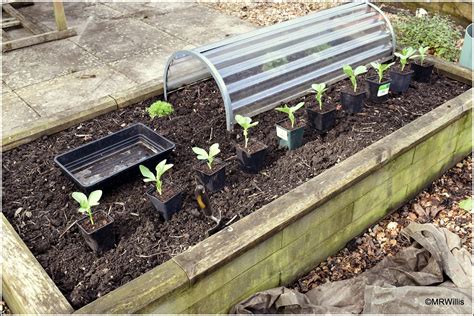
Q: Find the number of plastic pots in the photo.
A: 10